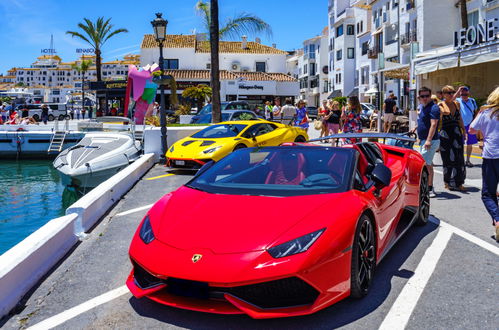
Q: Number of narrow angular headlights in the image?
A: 4